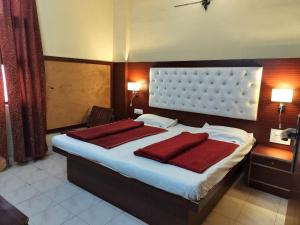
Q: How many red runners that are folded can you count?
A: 2